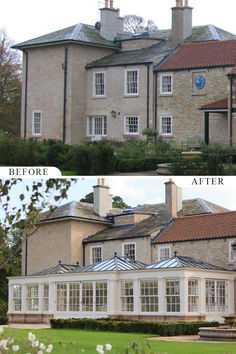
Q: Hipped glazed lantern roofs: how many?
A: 3